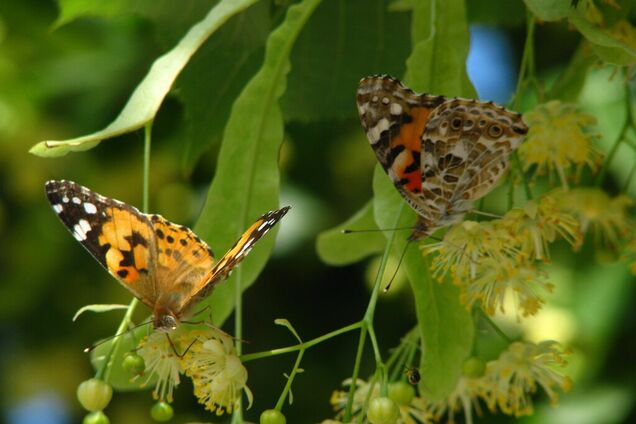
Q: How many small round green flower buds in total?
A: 8